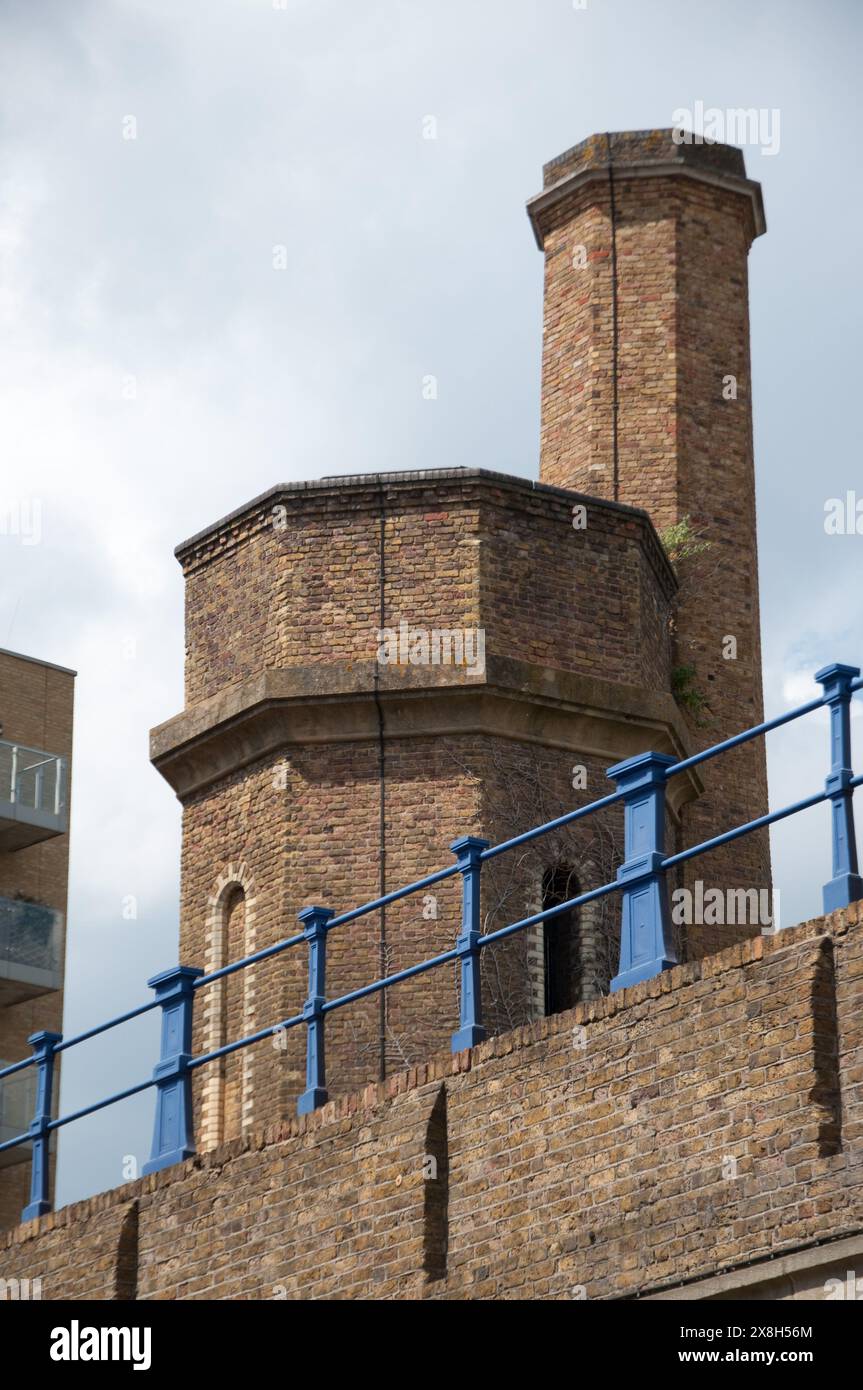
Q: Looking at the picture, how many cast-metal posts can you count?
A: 6